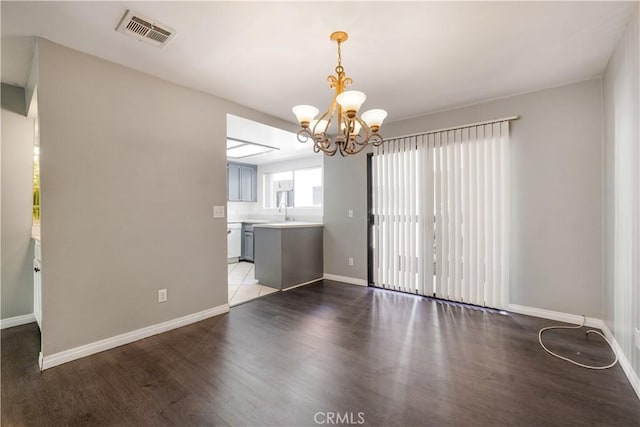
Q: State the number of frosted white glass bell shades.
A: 5